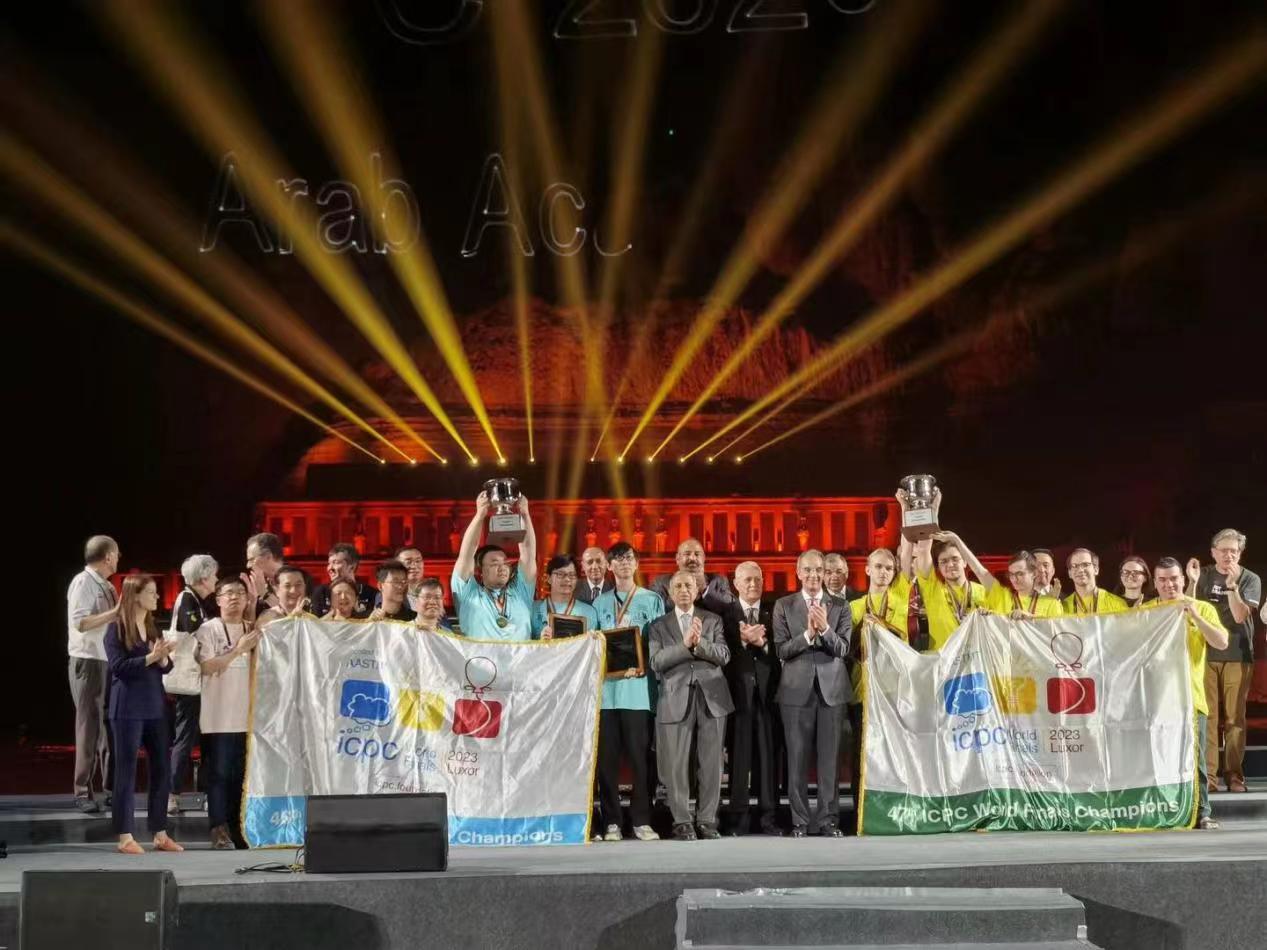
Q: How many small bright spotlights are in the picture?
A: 12